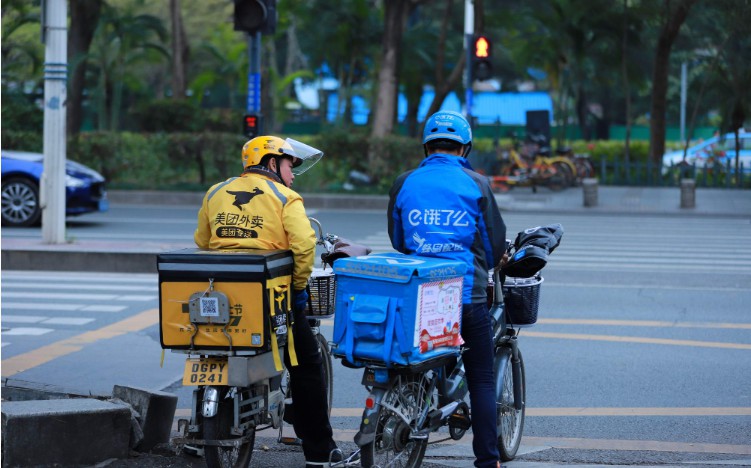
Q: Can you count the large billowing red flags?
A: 0